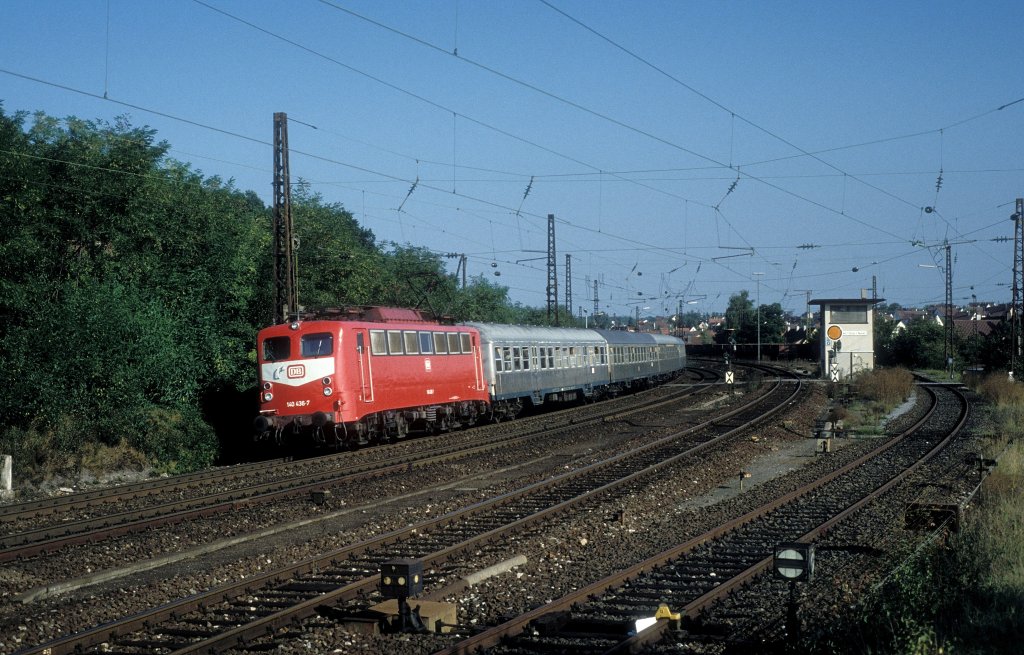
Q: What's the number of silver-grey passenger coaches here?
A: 3